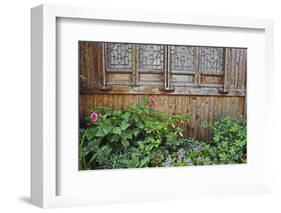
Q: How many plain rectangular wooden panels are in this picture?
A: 4